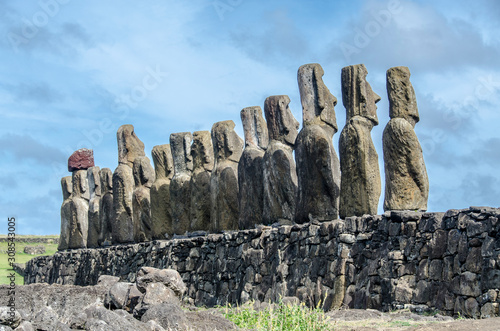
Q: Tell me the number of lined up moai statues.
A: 15